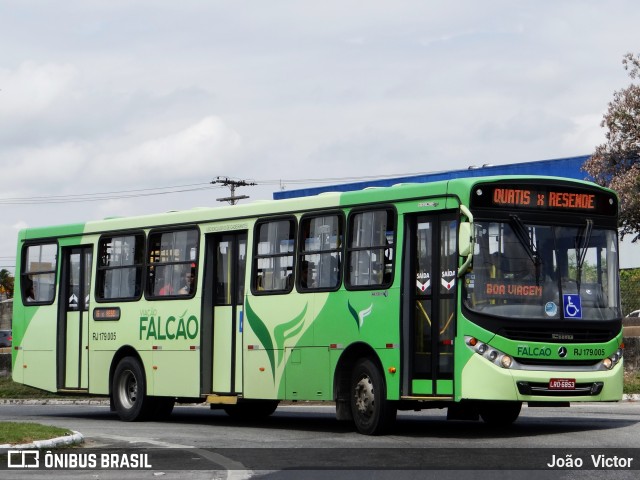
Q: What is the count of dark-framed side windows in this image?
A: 6